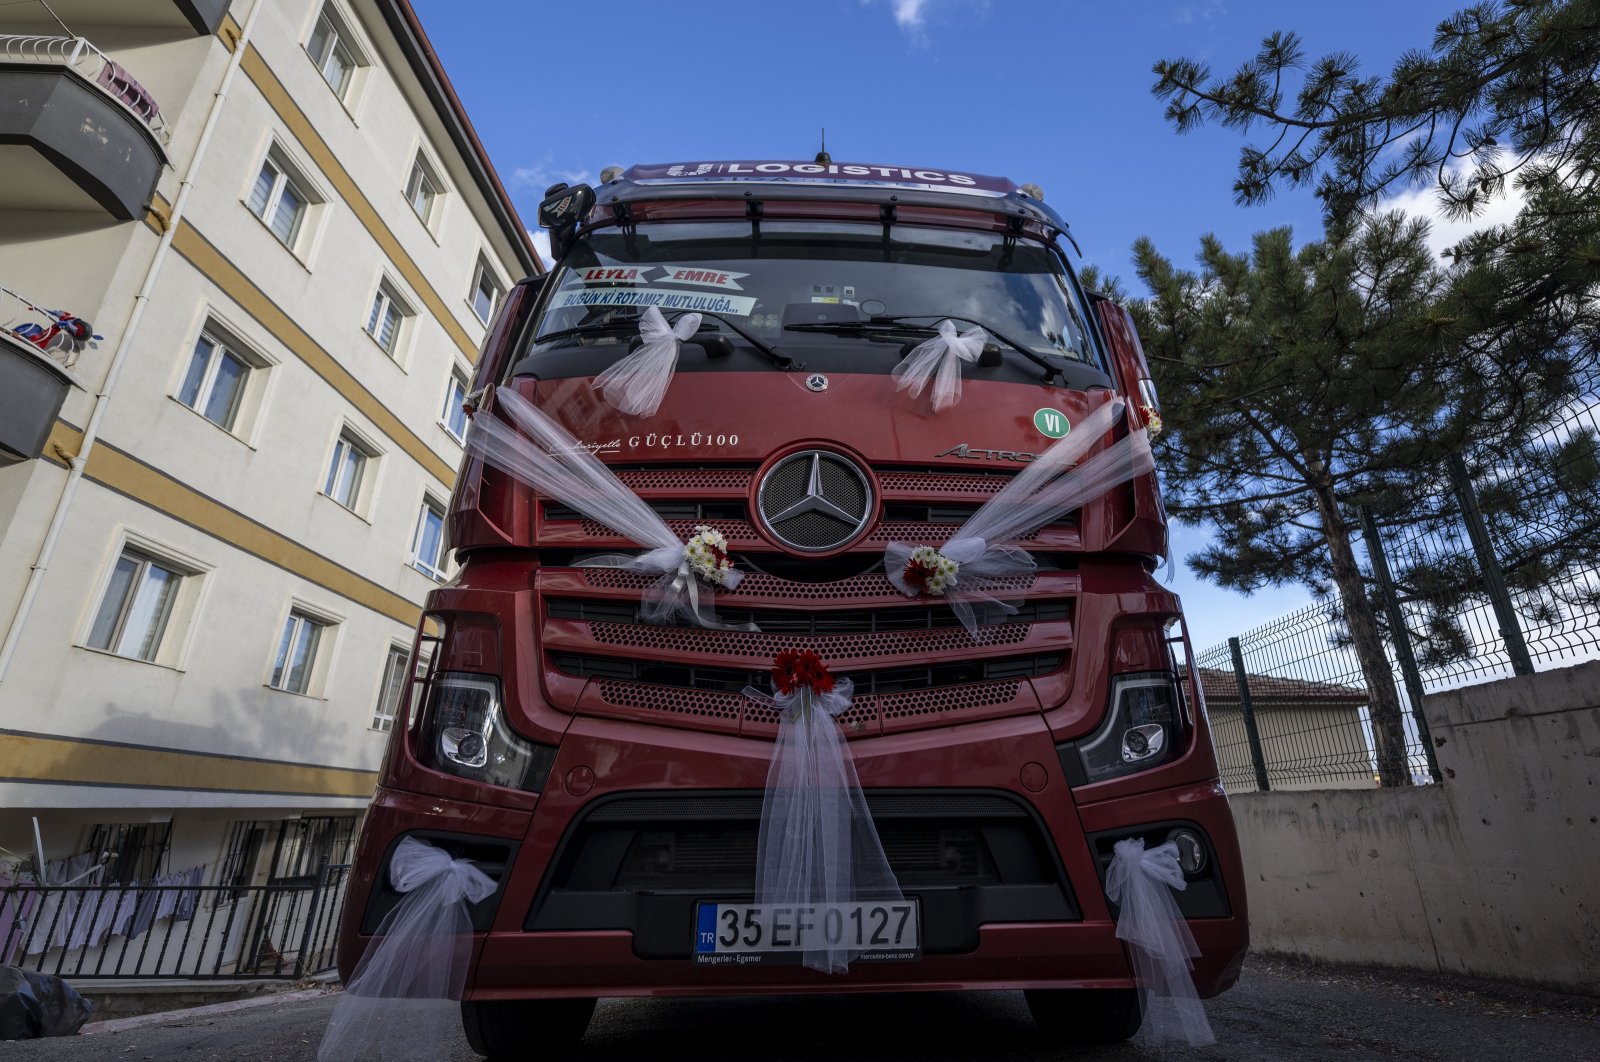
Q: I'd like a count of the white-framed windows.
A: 12